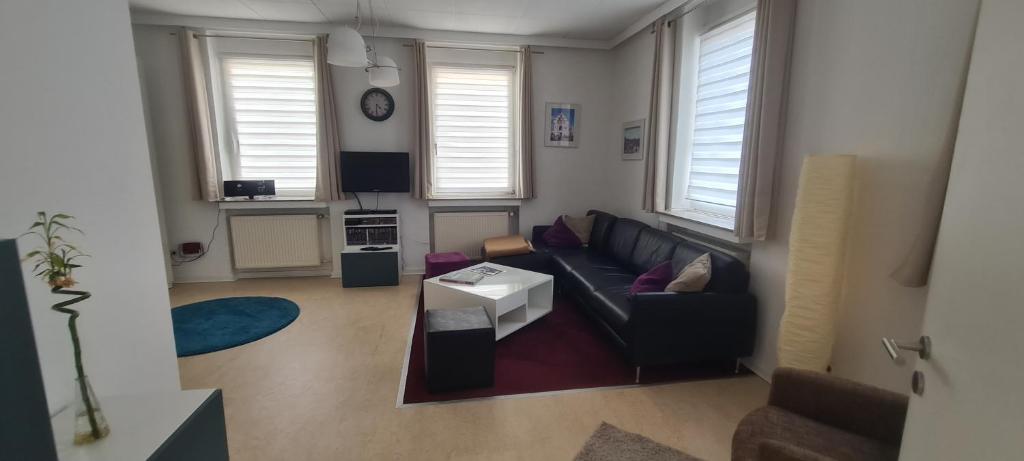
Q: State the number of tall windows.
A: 3